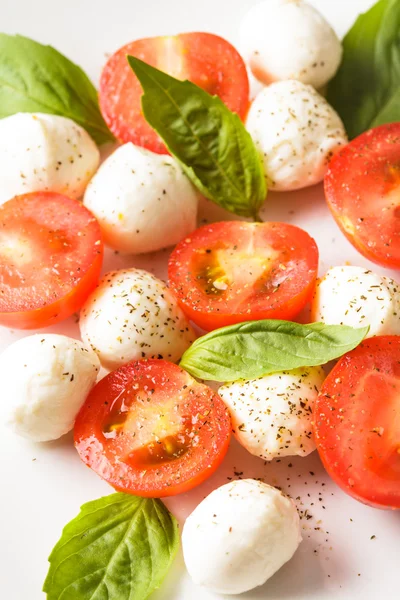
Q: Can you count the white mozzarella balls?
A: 9